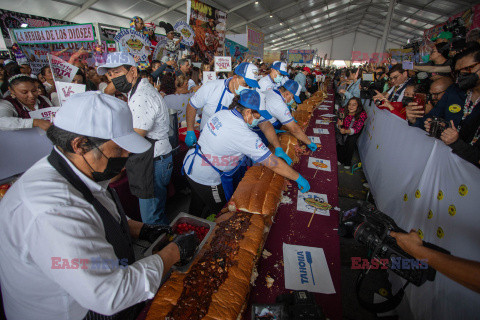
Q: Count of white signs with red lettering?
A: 5